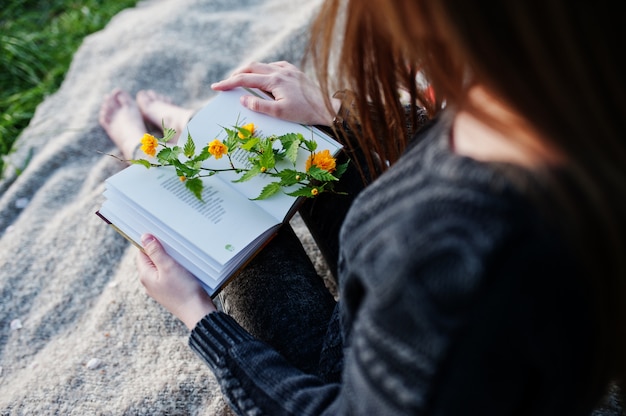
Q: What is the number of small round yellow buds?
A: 4